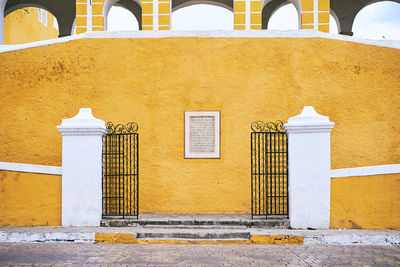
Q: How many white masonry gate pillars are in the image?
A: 2